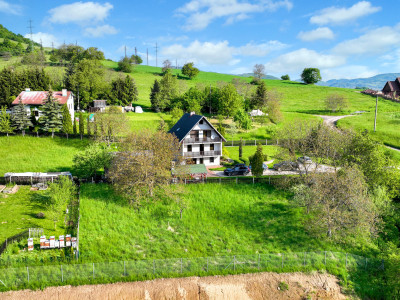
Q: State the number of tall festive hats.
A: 0